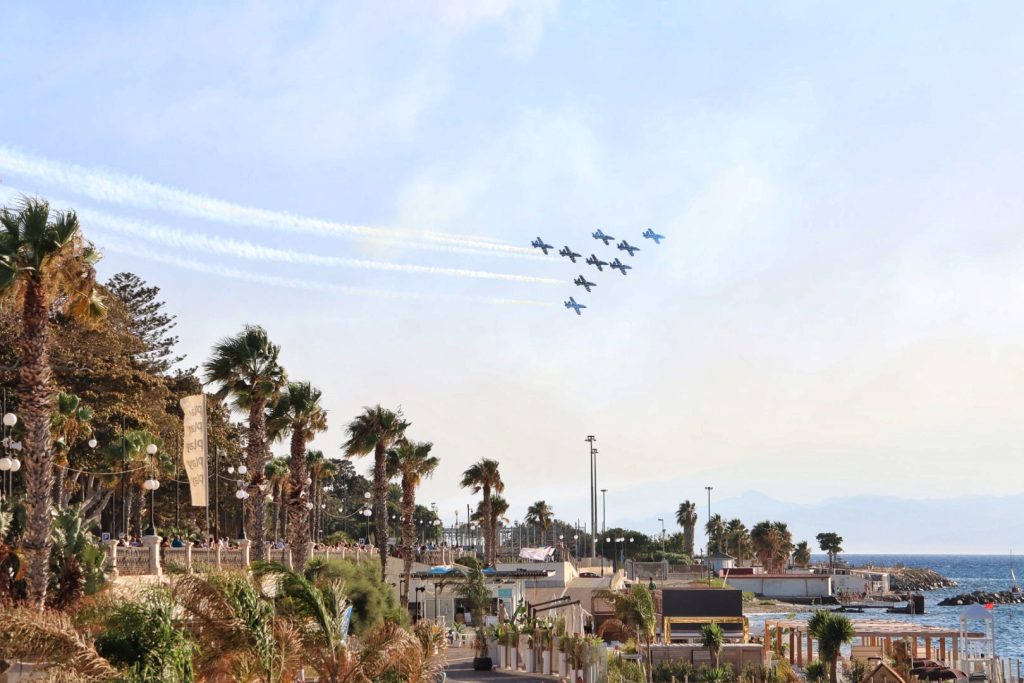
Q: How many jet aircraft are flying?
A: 9